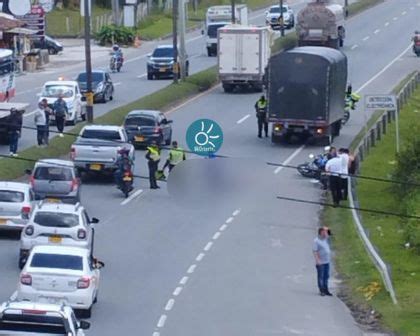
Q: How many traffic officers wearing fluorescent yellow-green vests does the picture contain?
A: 3